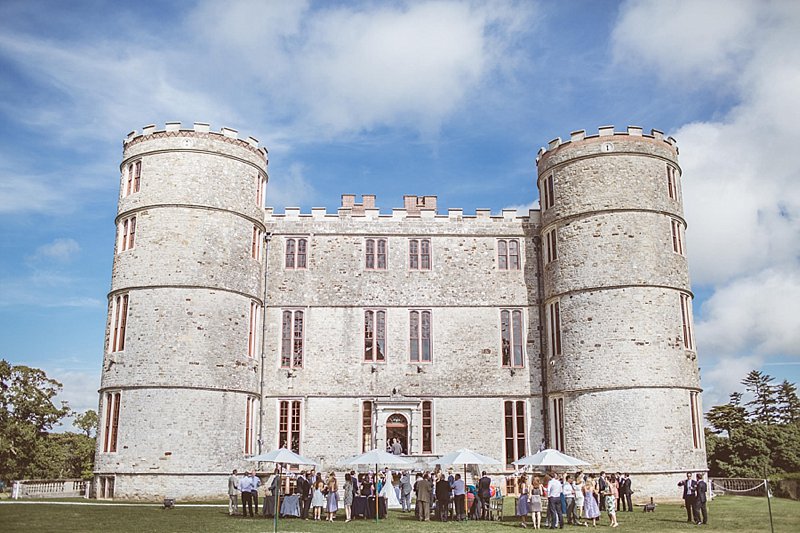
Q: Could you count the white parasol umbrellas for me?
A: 4